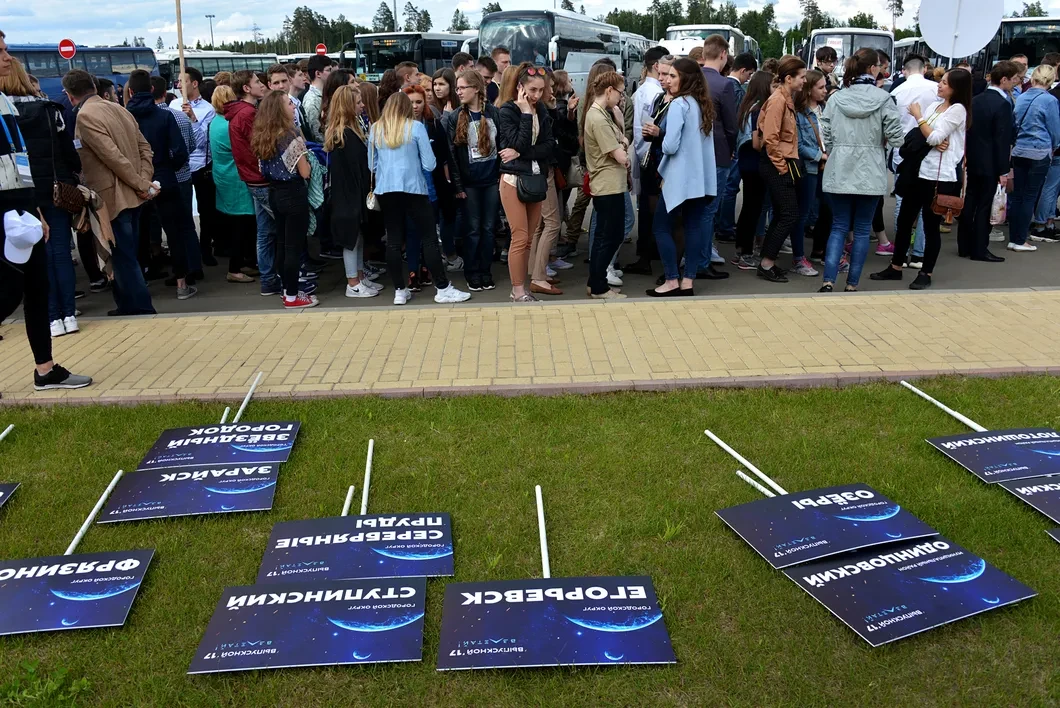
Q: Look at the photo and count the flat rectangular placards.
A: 12